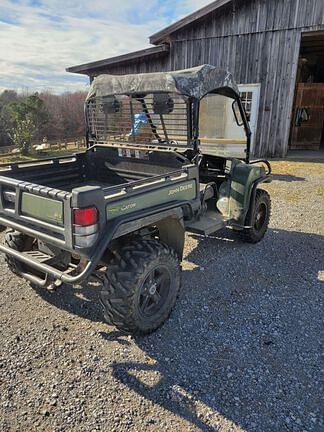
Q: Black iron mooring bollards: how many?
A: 0